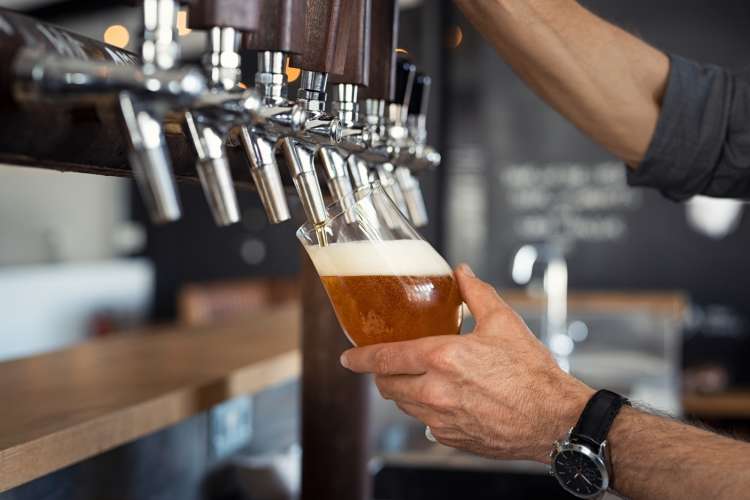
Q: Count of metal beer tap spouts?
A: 8